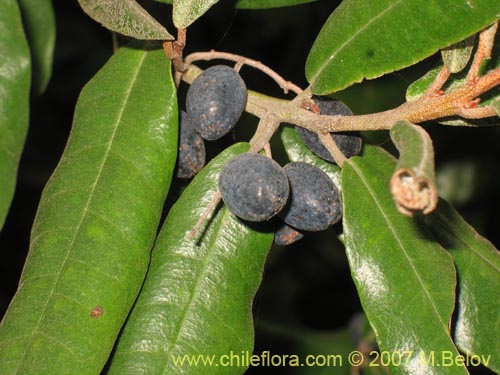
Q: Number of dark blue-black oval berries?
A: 6